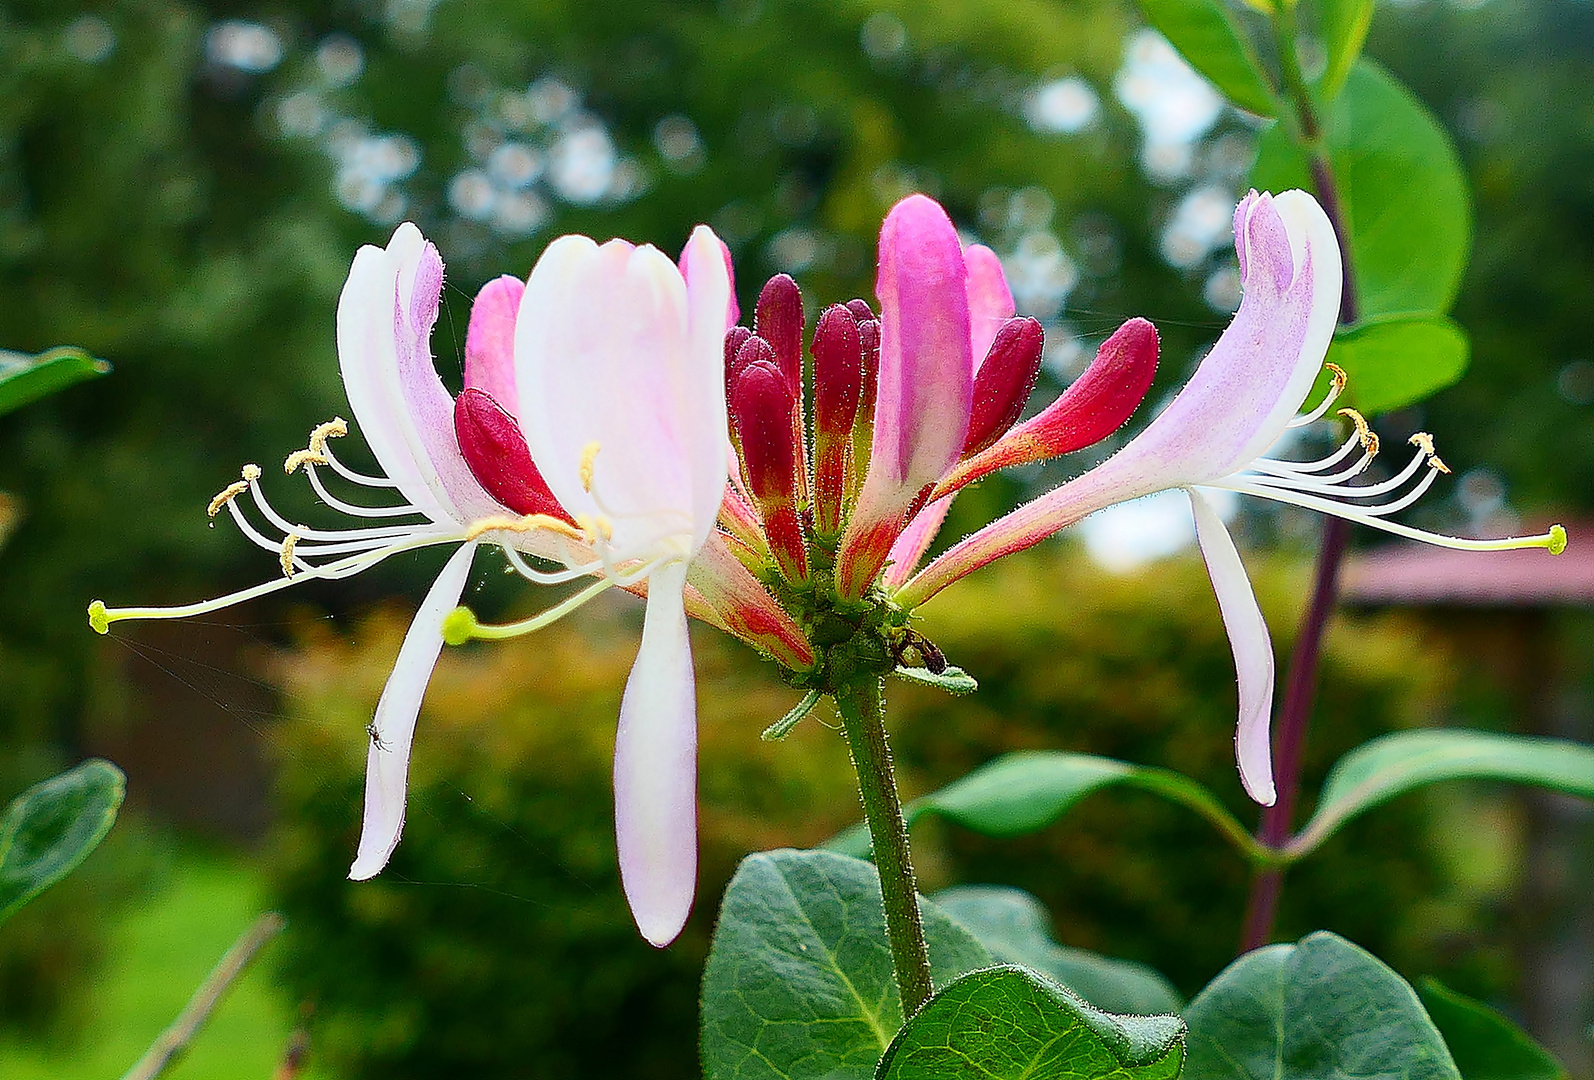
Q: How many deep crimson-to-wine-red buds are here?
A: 10